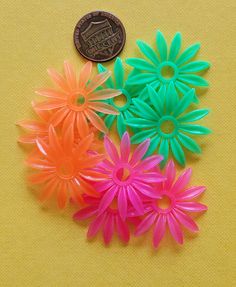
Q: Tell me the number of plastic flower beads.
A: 9